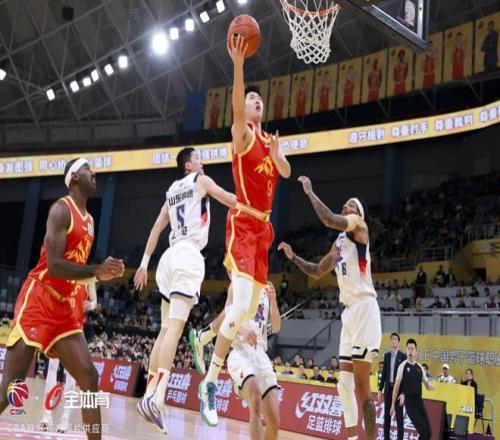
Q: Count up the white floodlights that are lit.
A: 13